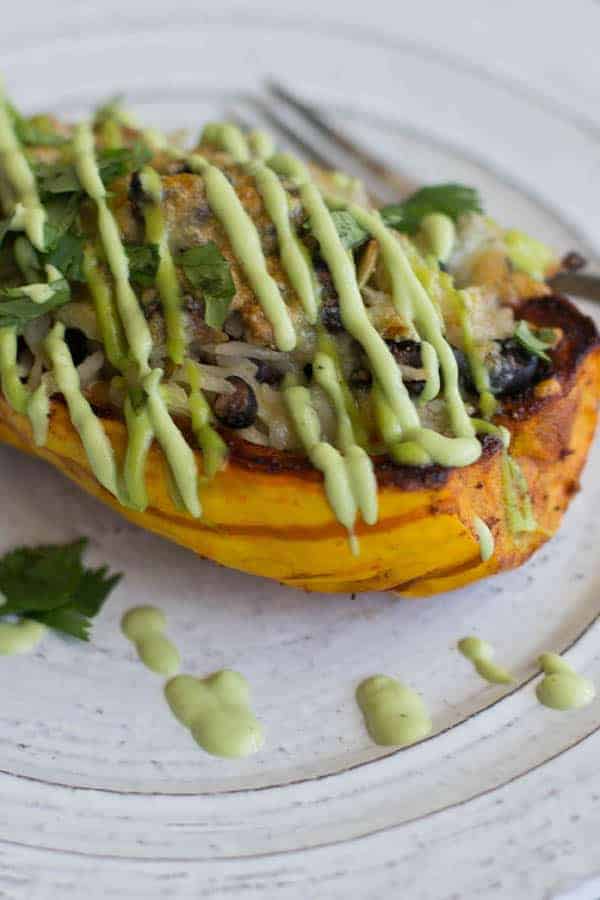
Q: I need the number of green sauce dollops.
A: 6